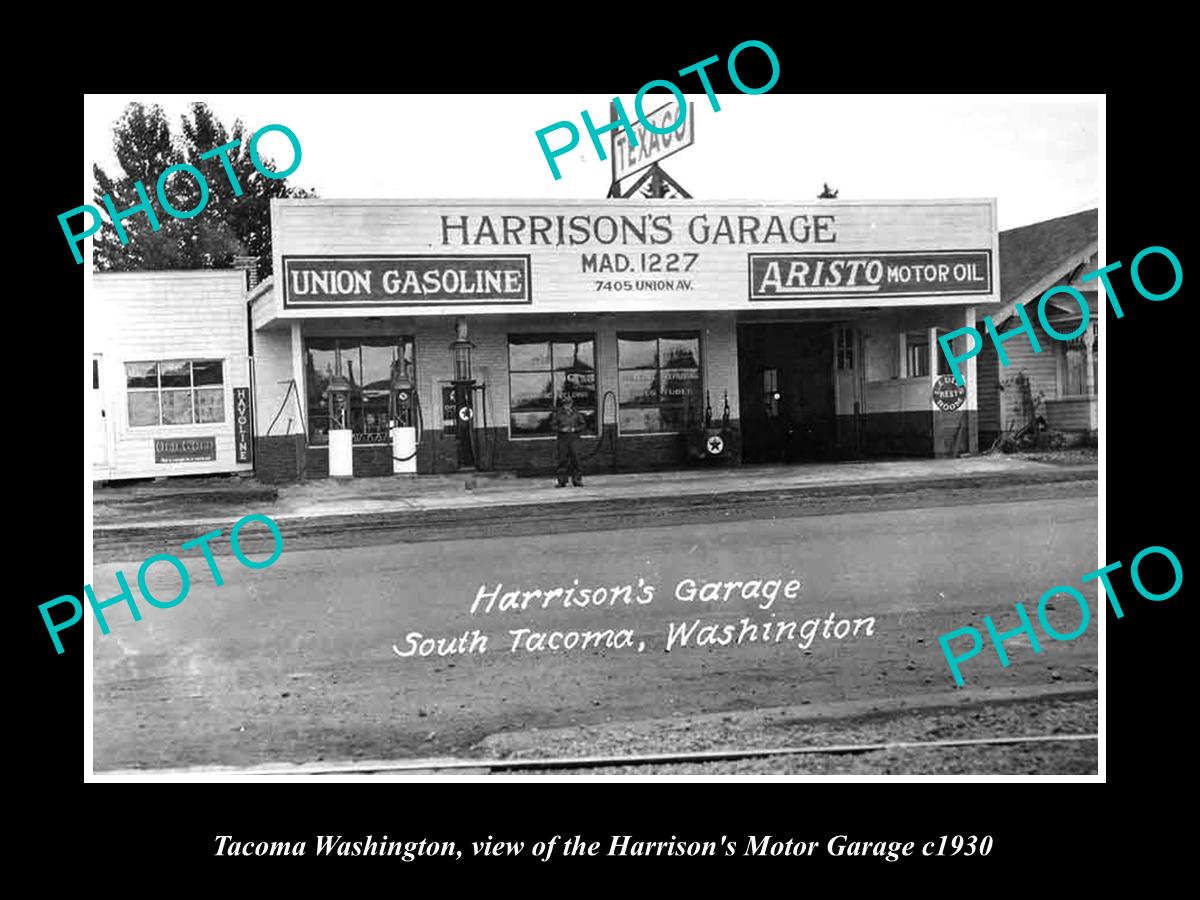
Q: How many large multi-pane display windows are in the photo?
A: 3